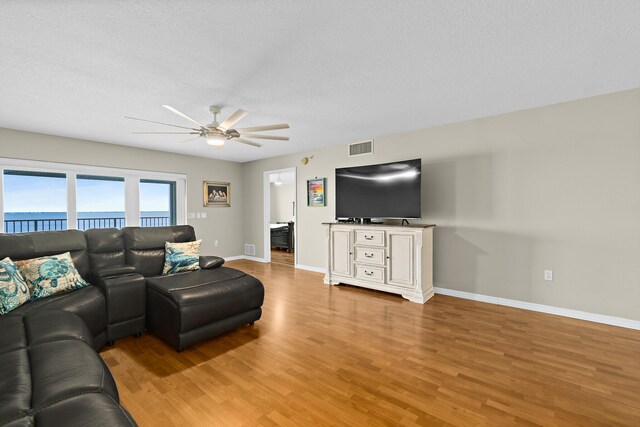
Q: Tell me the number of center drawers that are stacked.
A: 3